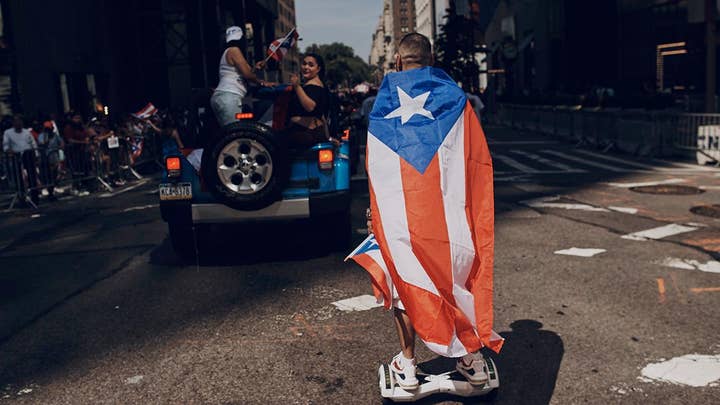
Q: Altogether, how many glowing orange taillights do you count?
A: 2